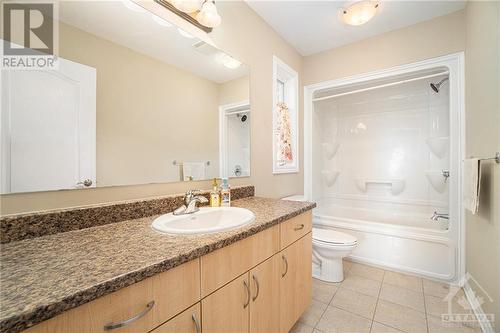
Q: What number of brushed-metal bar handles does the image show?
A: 6